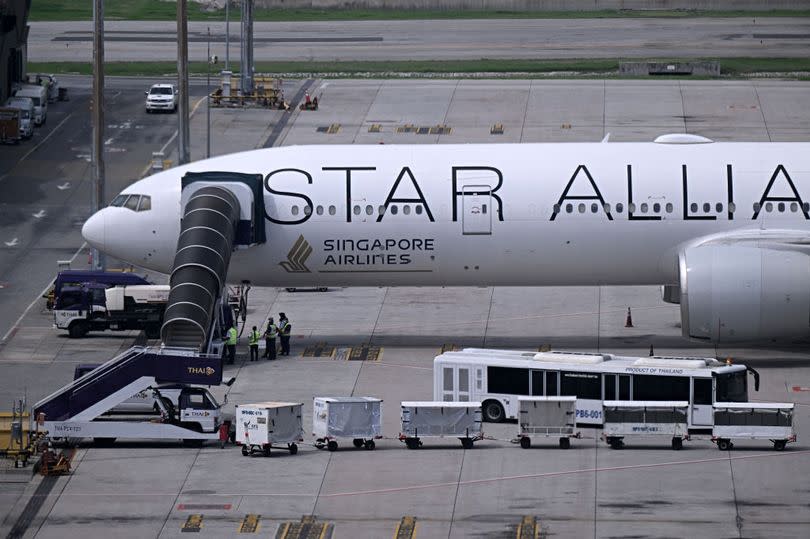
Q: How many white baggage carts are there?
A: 6